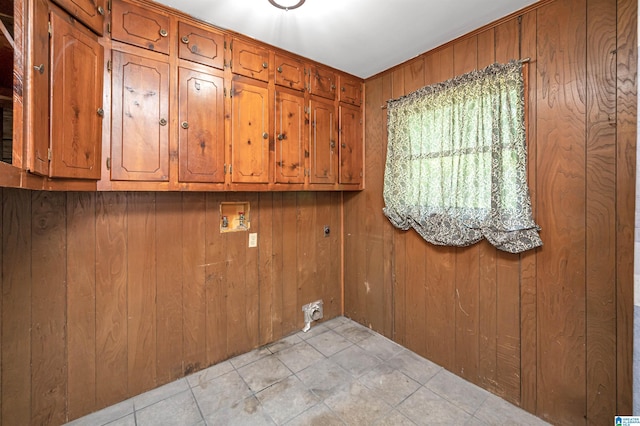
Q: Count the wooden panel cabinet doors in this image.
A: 15